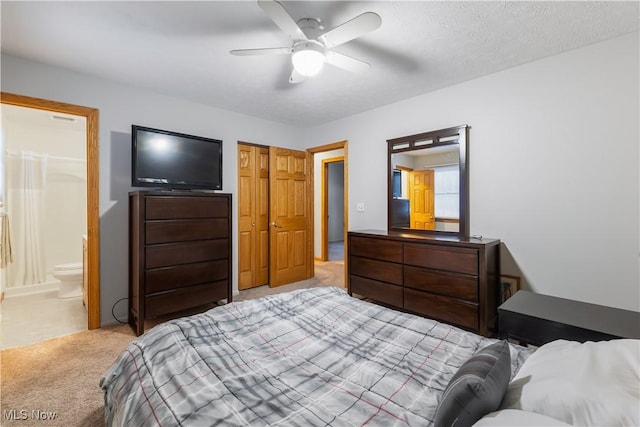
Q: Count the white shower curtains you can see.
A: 1